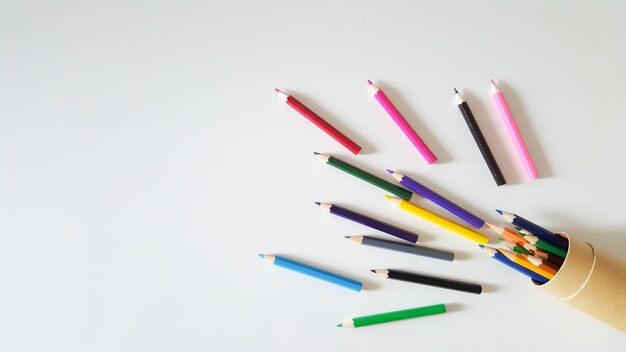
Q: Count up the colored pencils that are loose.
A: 12